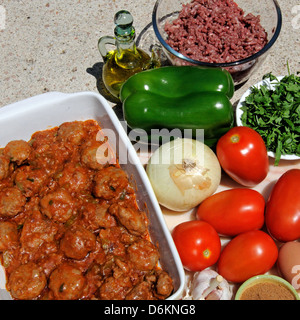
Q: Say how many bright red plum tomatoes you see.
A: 5